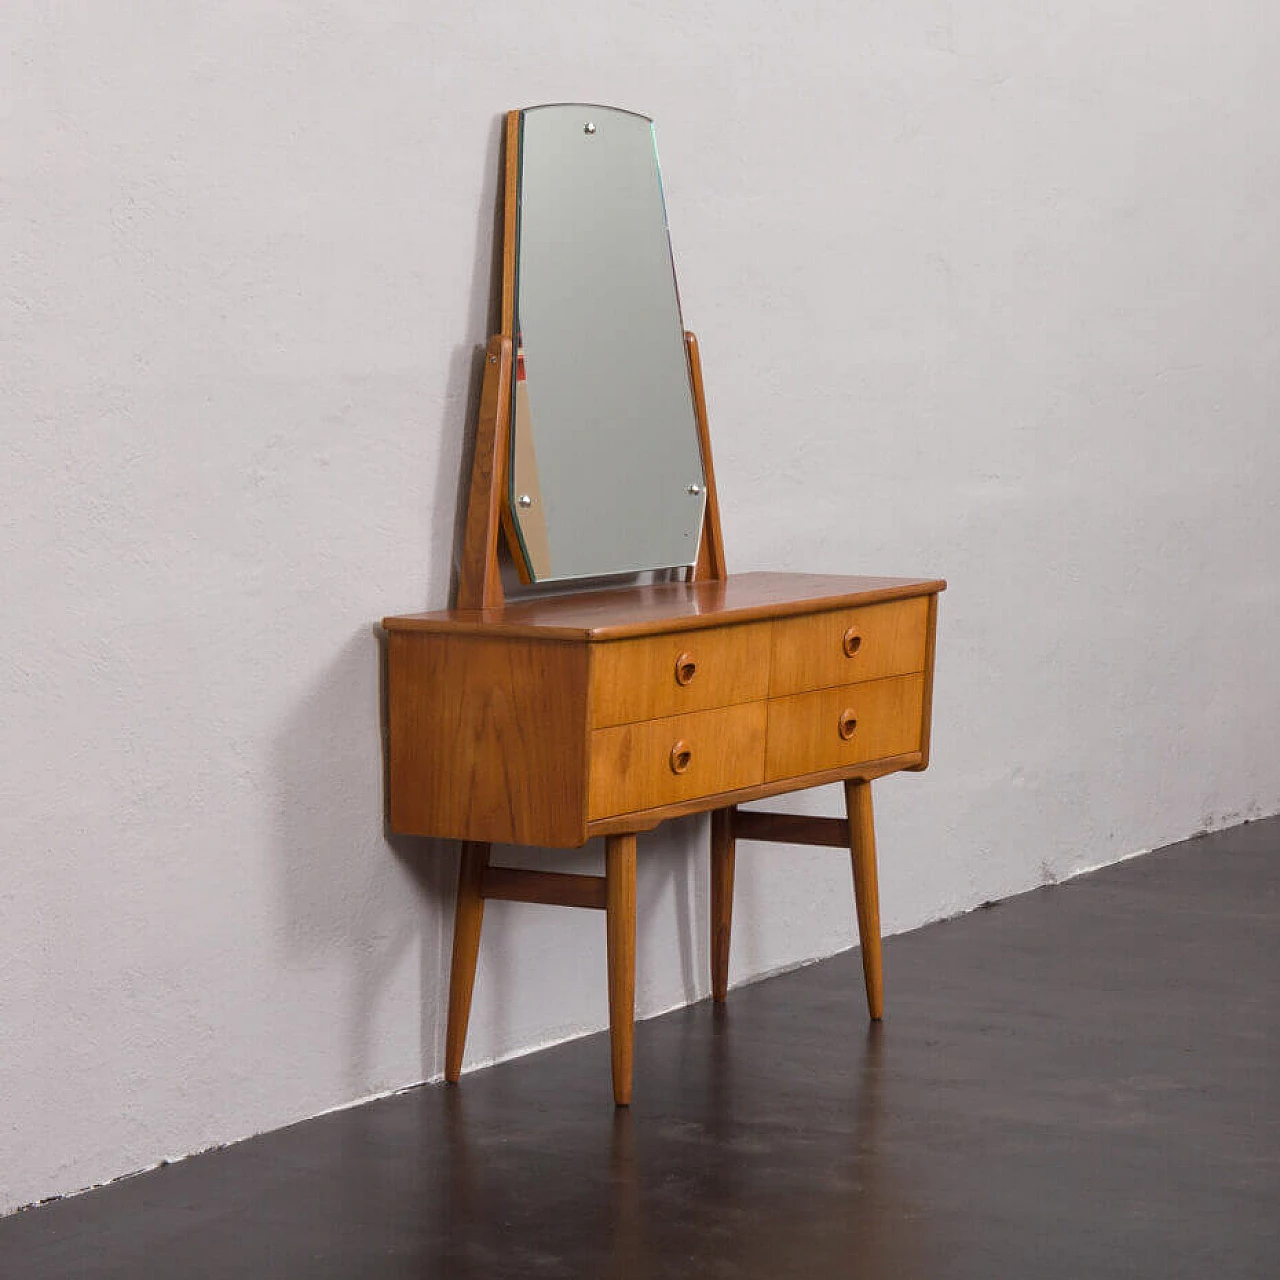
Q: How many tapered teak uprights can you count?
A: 2